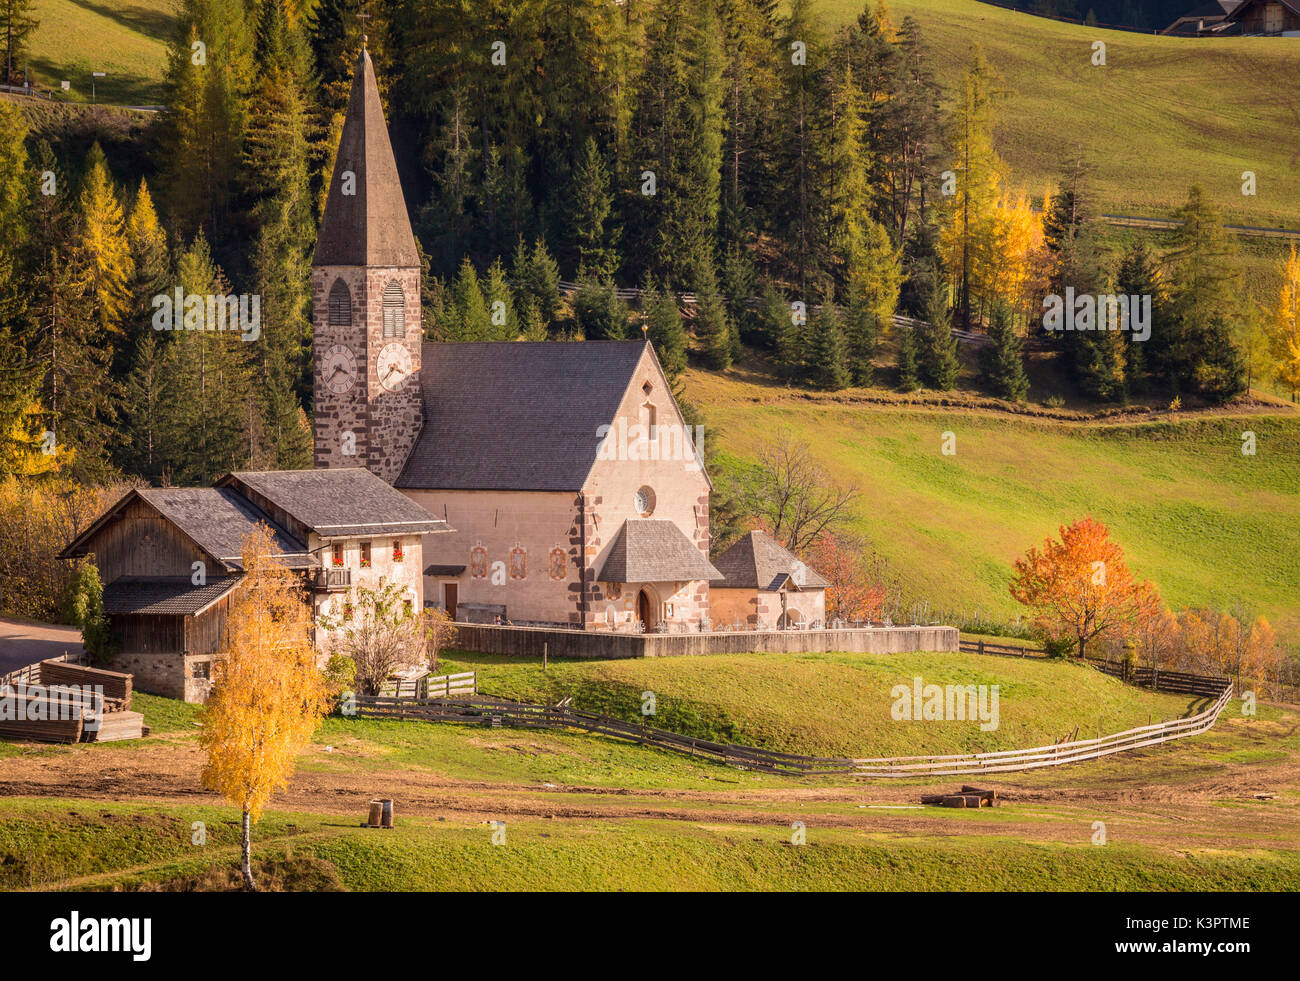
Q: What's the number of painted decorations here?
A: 3